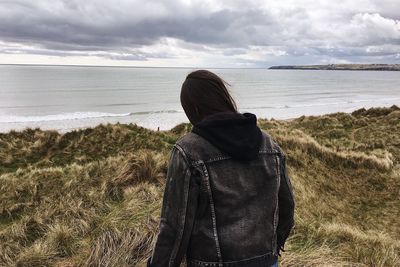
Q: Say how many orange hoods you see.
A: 0